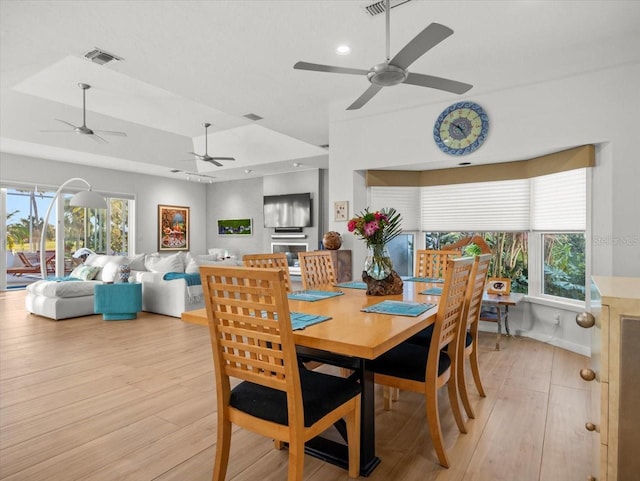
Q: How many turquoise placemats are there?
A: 6